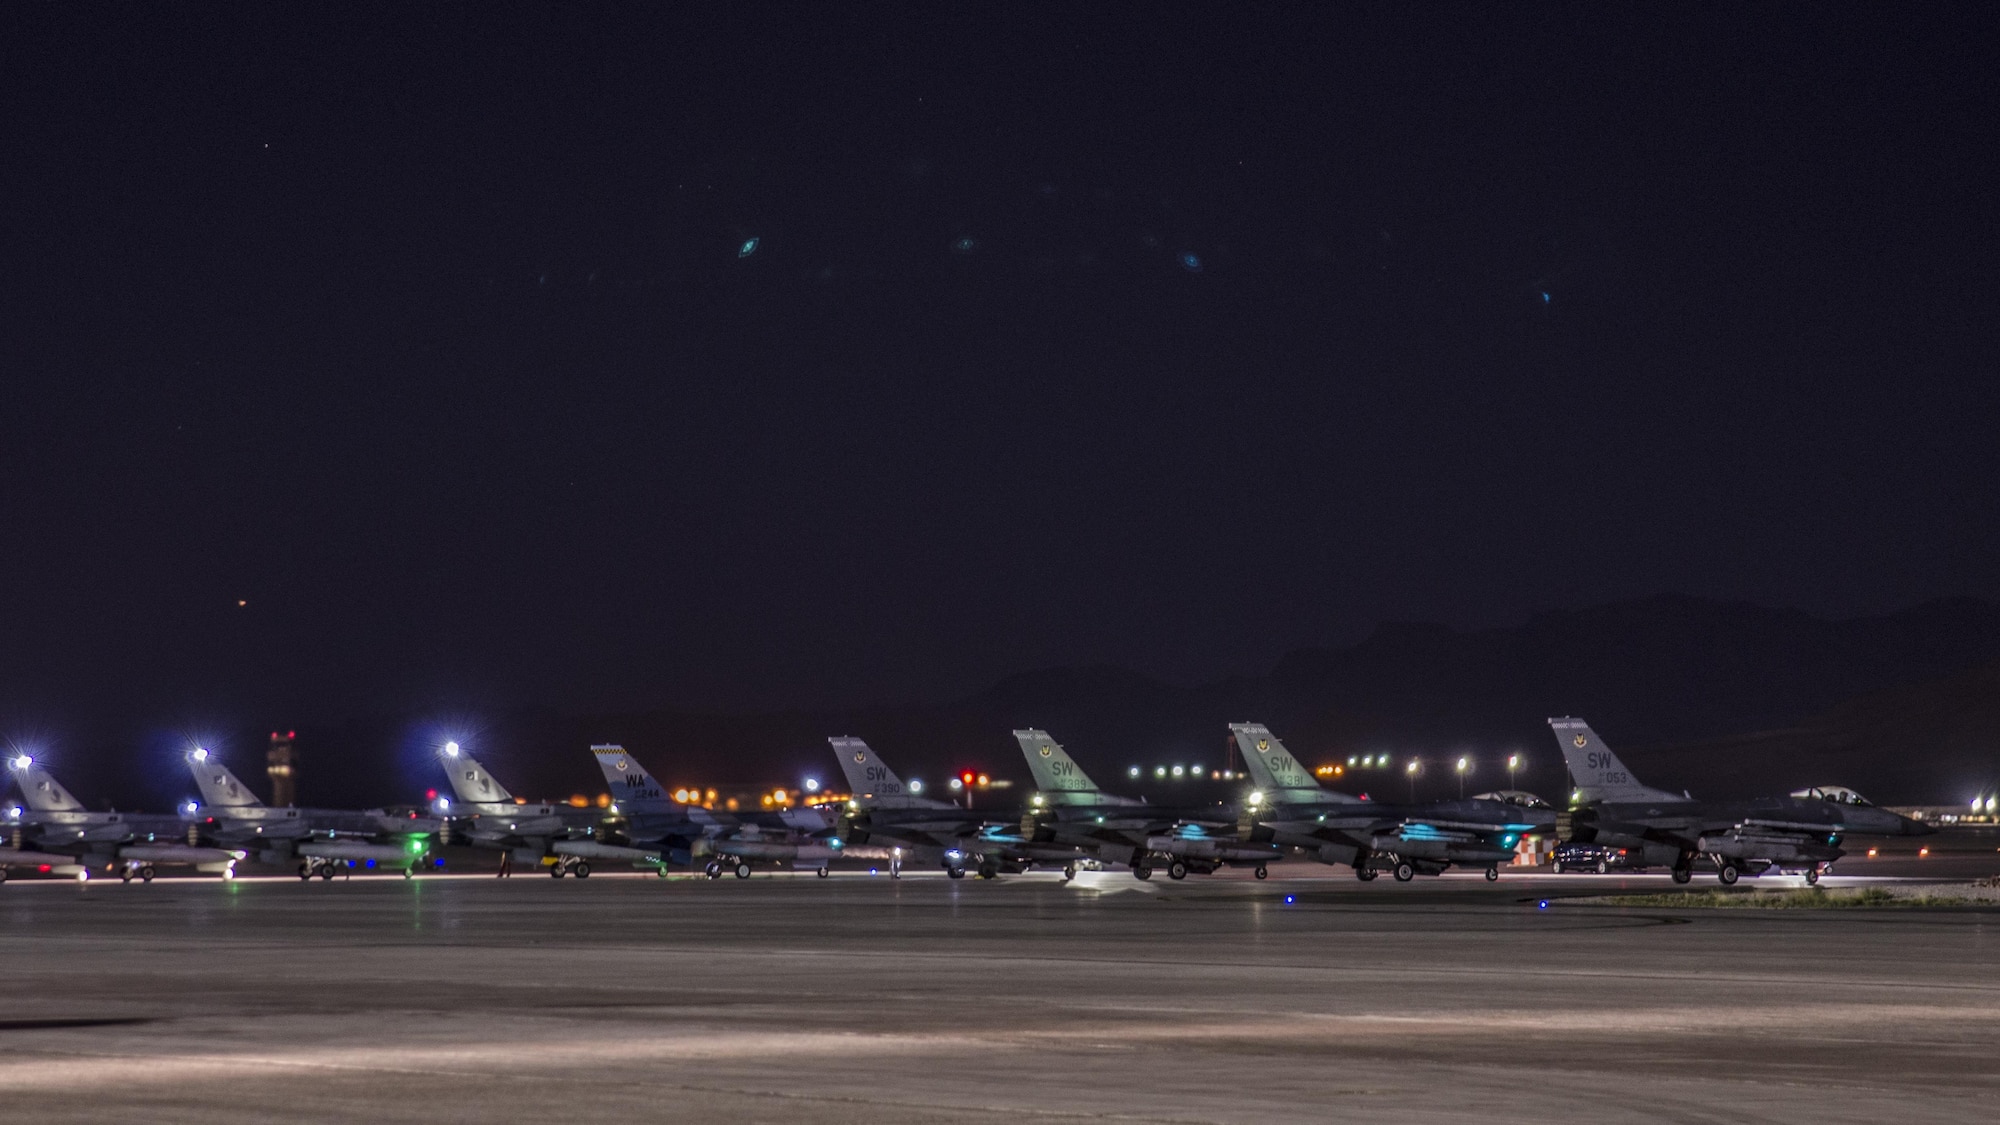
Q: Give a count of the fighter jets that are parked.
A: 8